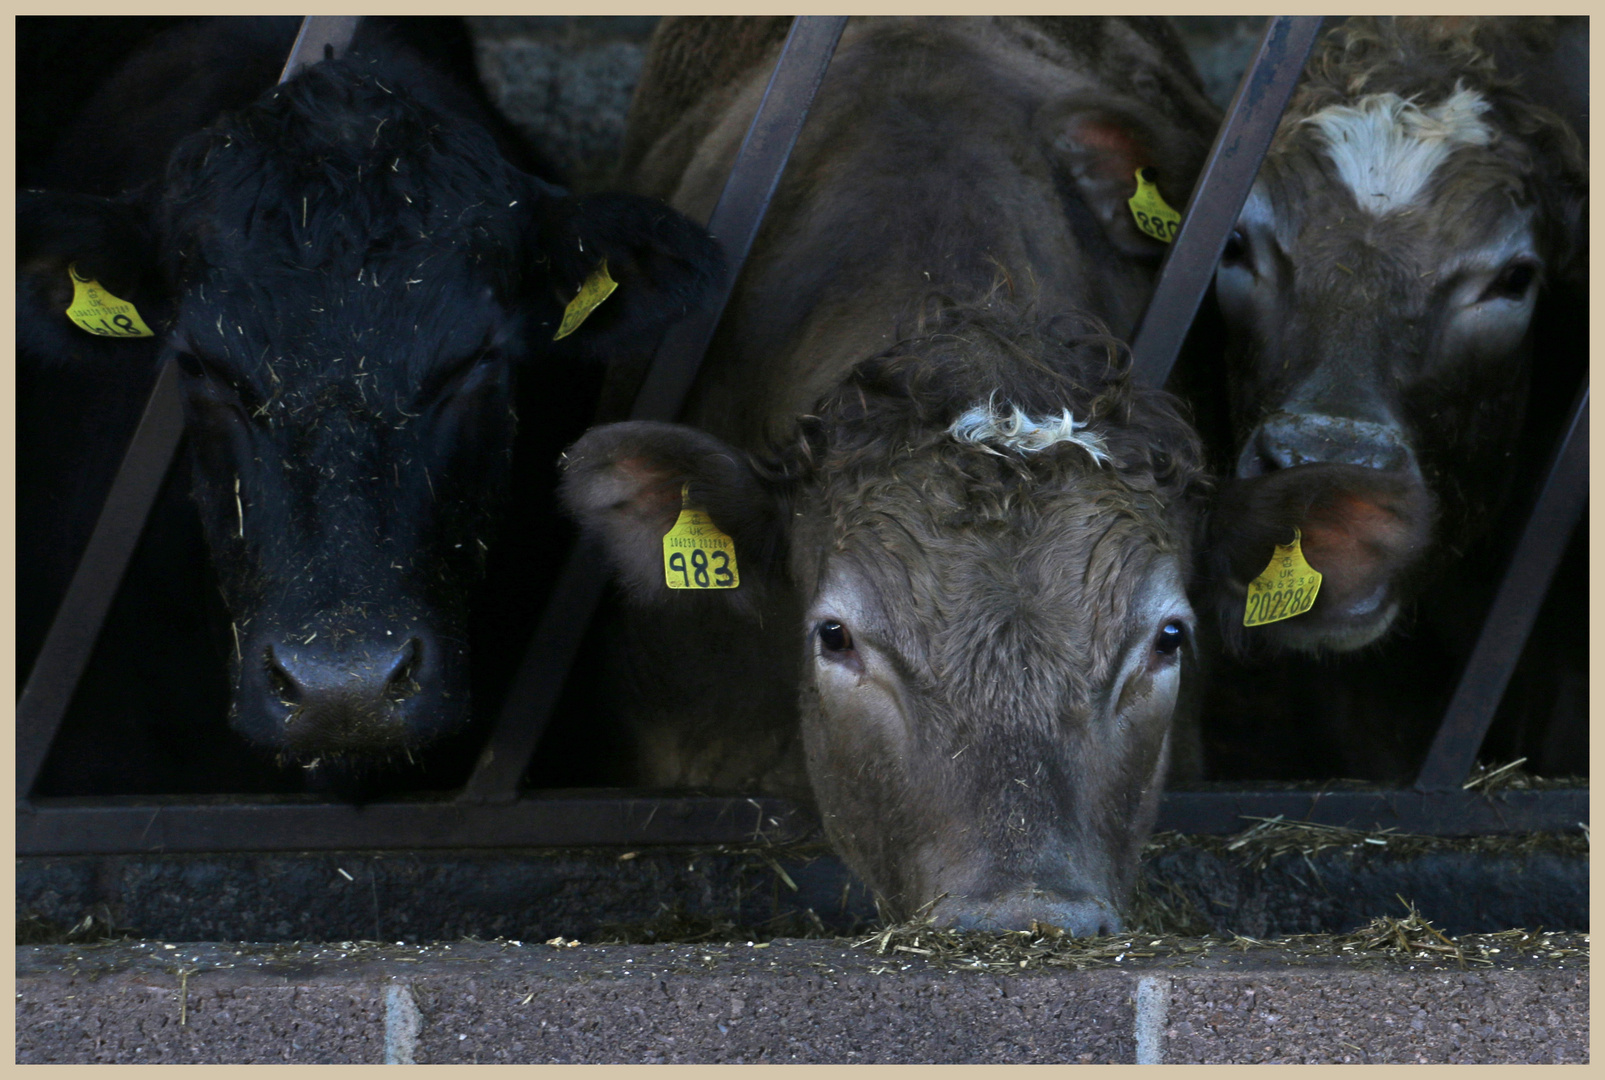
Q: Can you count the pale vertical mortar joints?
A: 2